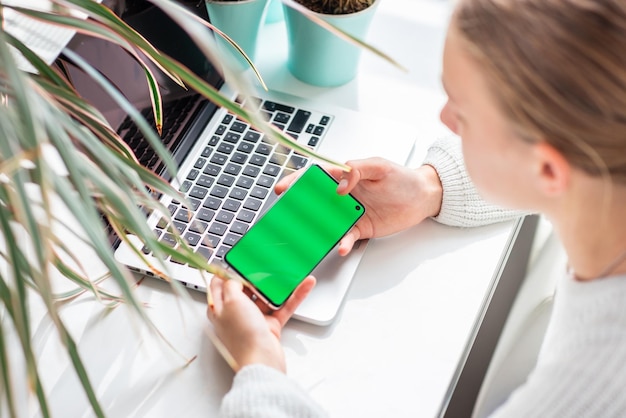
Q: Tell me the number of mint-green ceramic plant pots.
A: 3